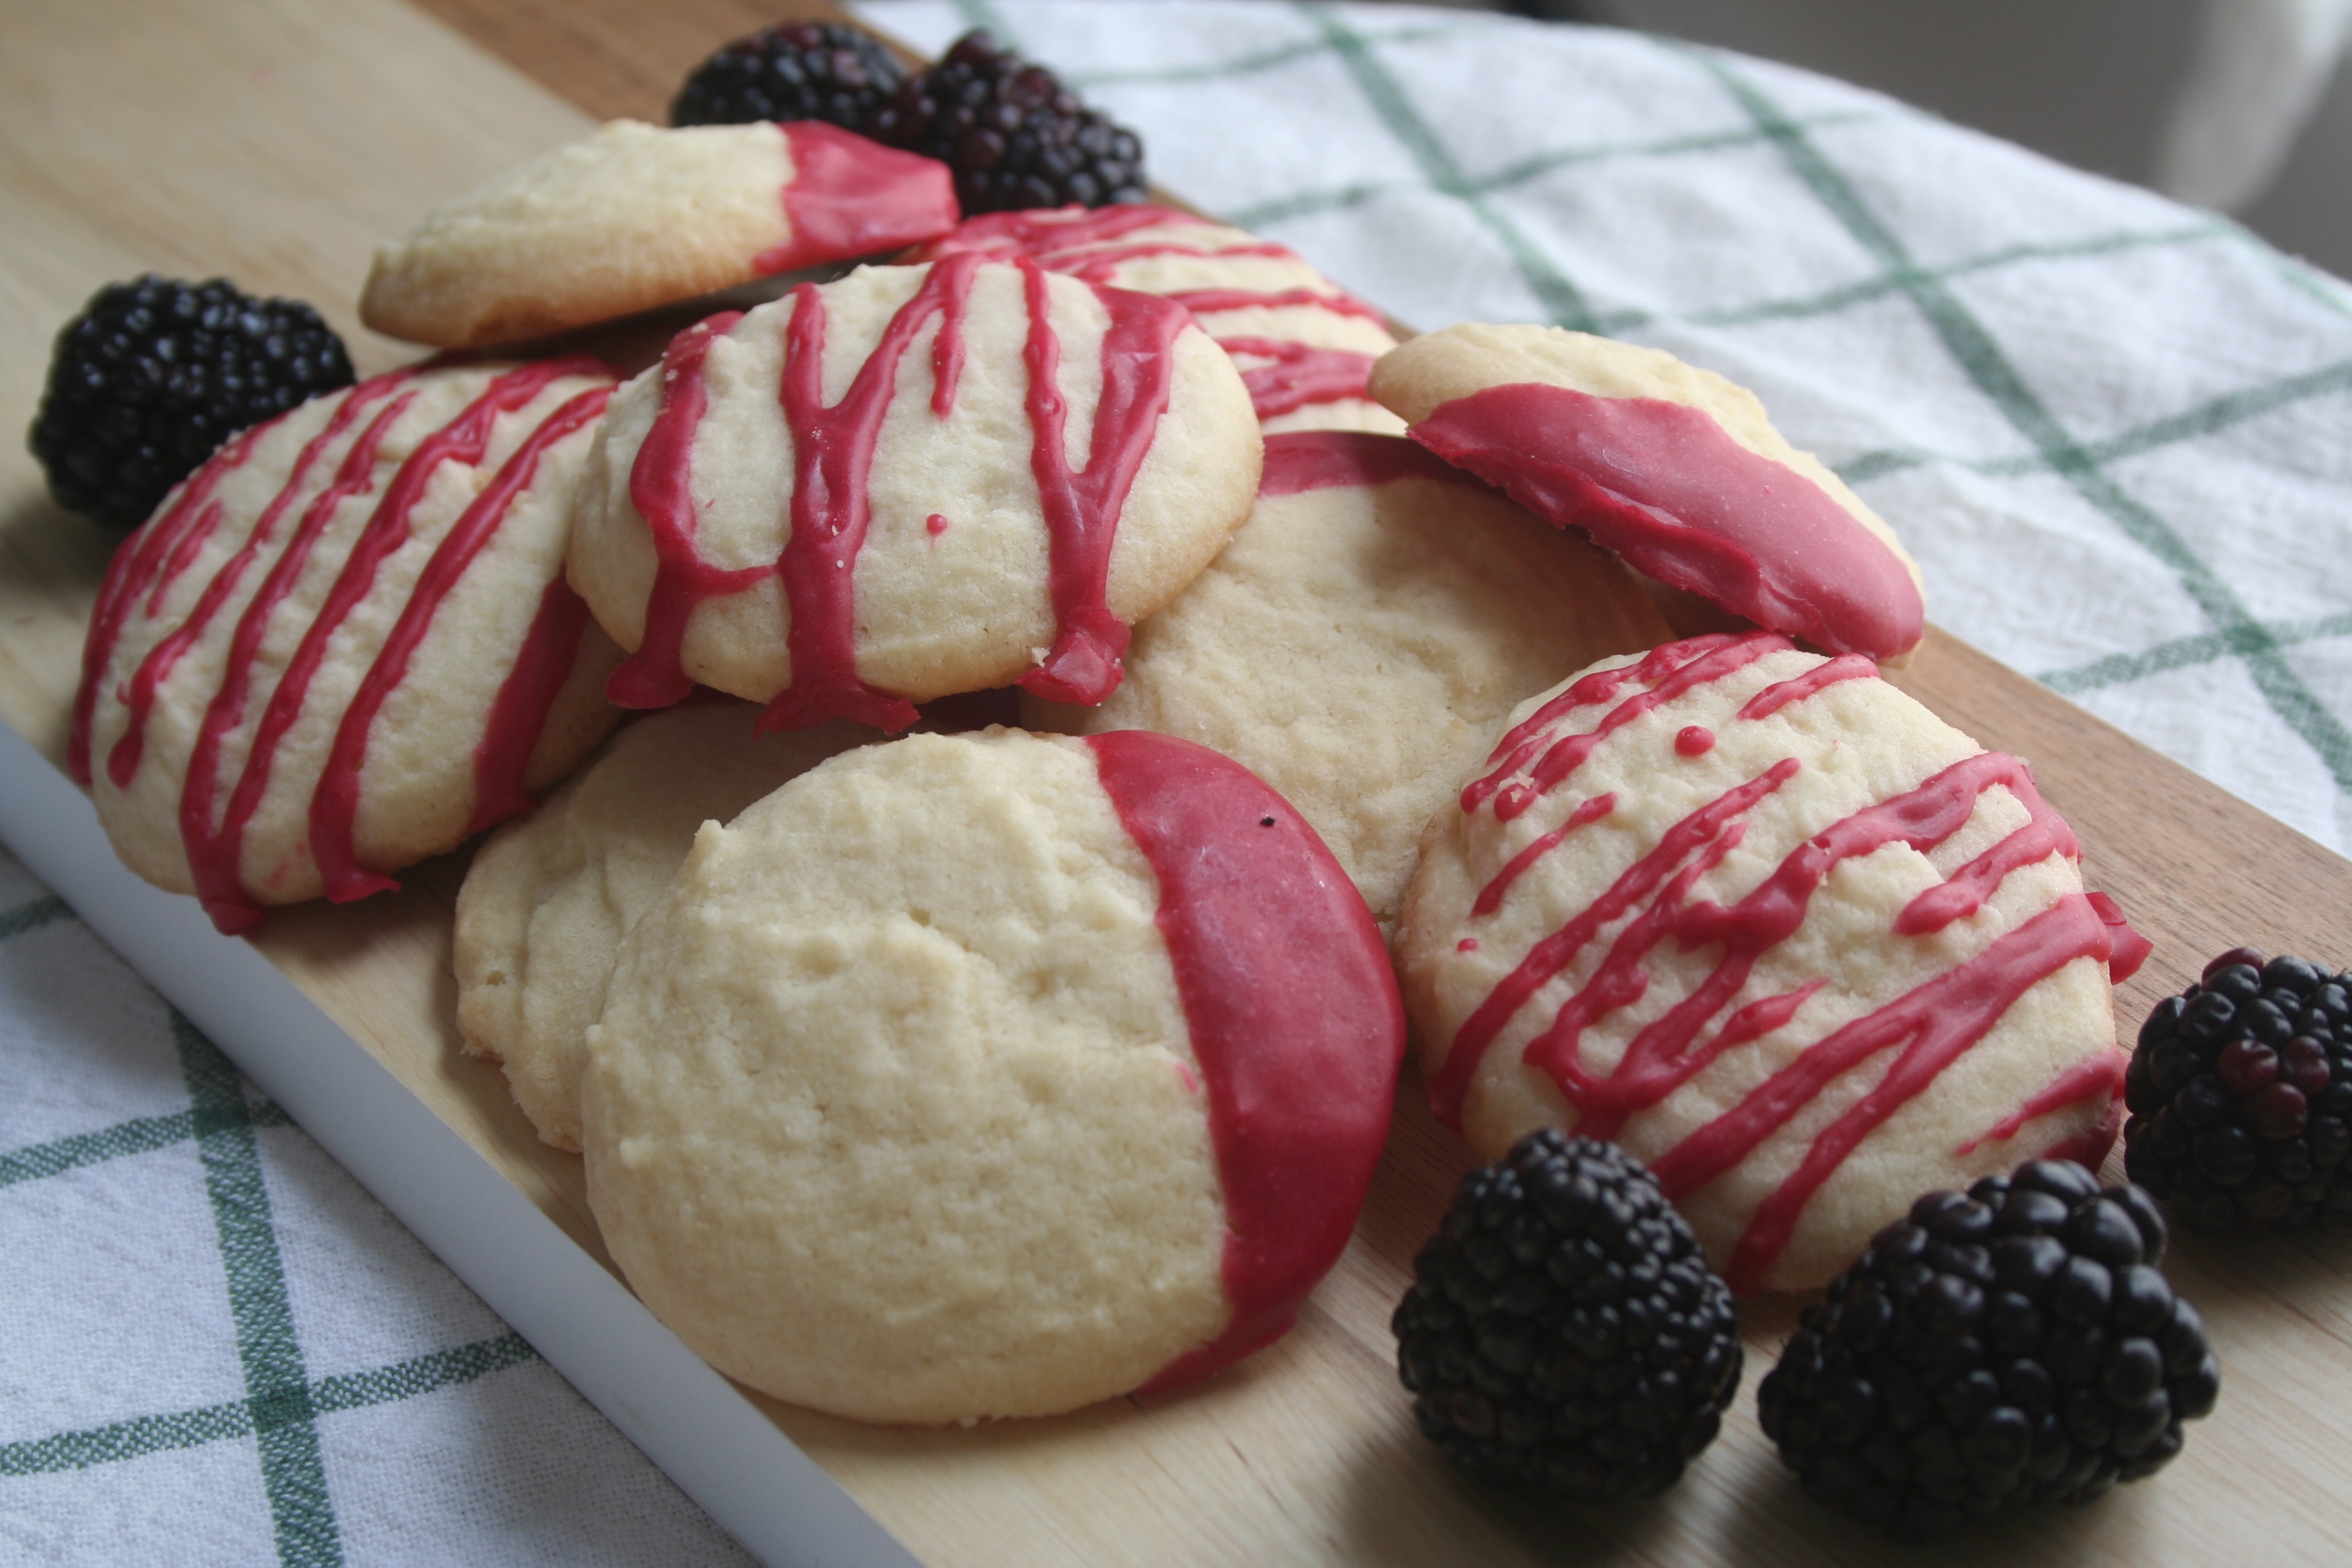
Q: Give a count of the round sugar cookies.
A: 9